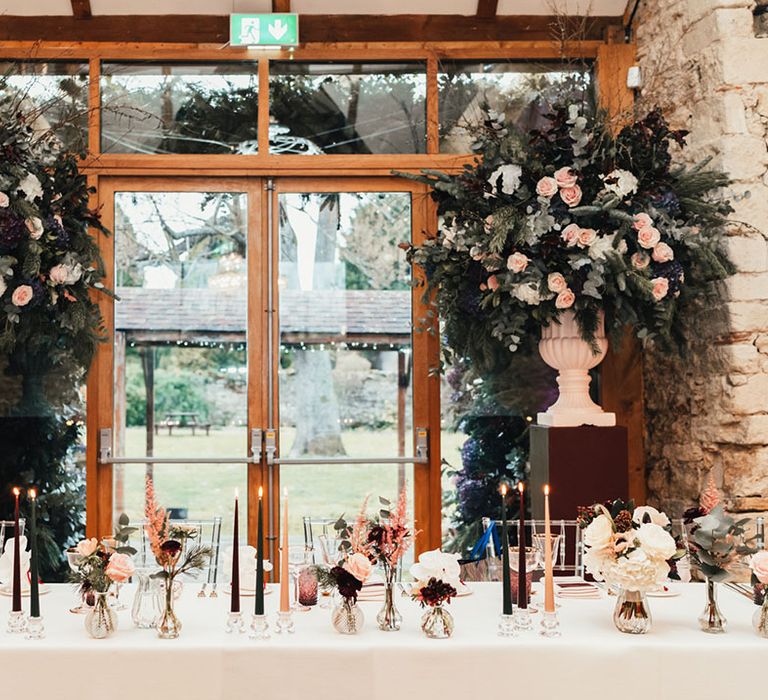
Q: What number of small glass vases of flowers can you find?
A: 8